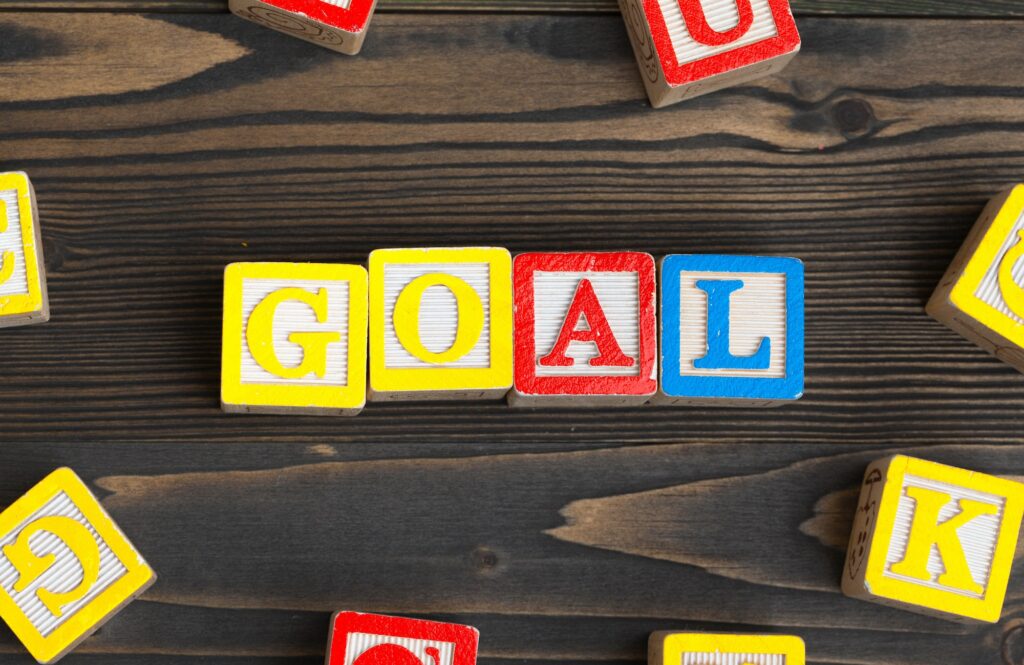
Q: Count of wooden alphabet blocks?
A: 12